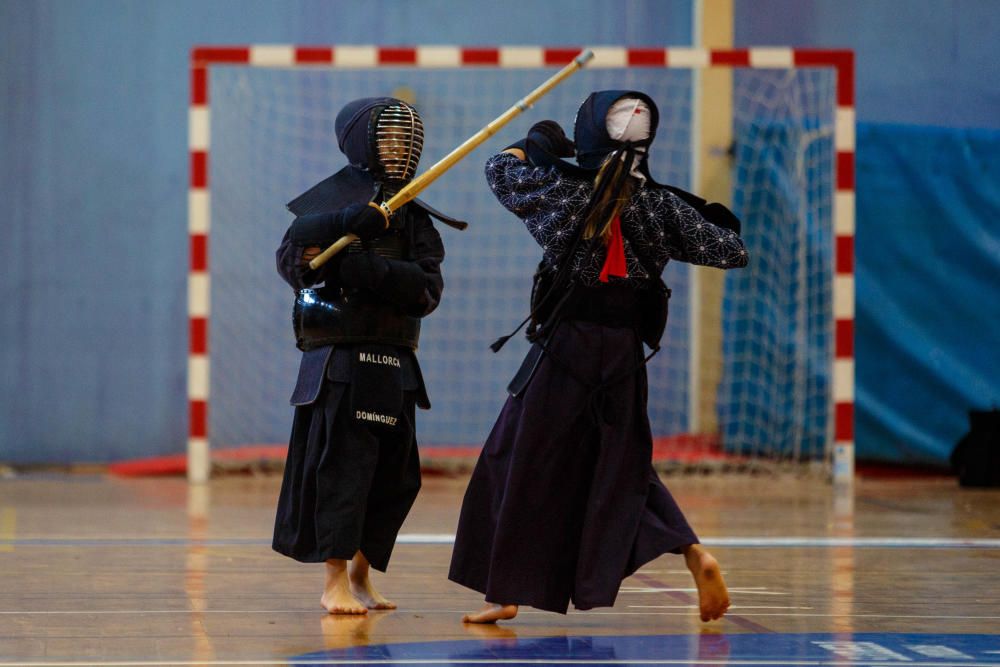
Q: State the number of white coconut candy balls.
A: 0